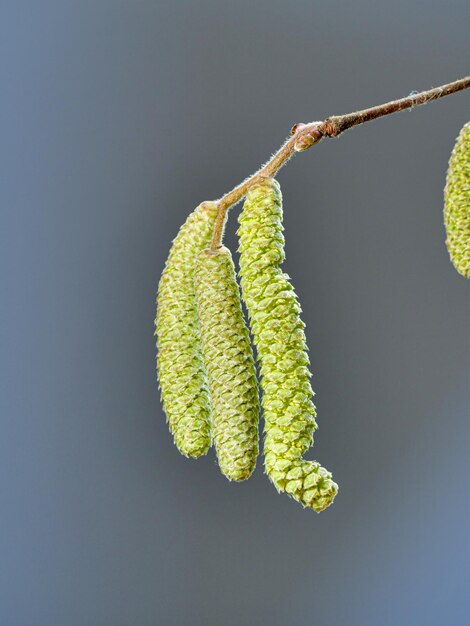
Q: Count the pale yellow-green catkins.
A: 4